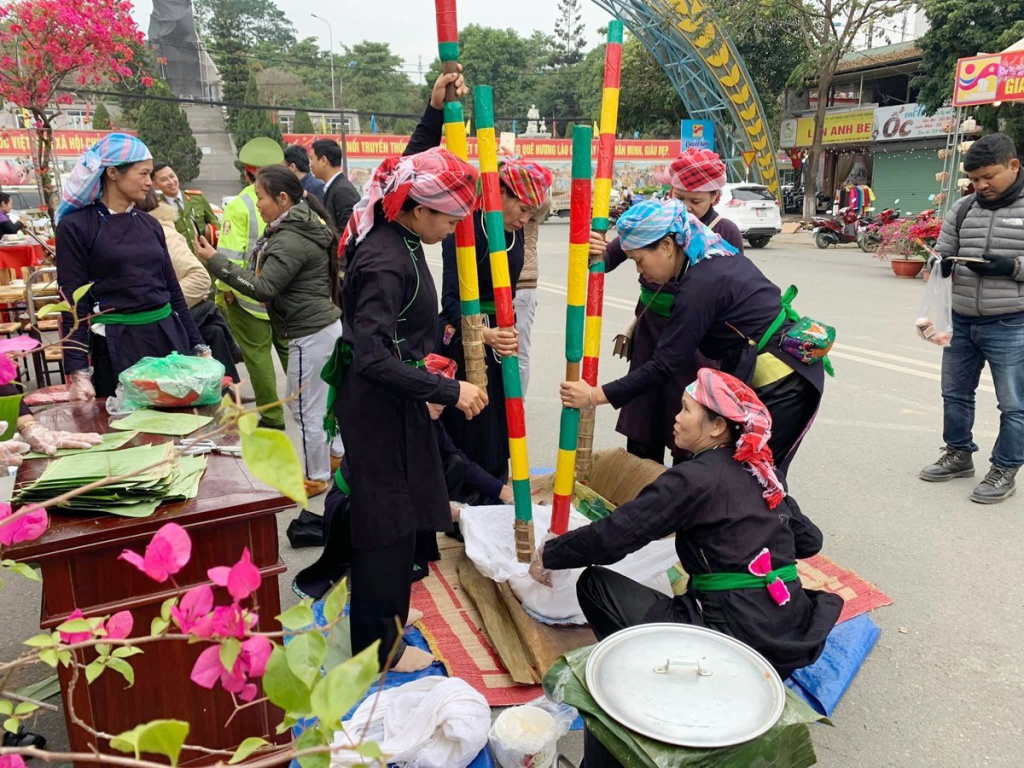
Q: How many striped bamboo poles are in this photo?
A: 4